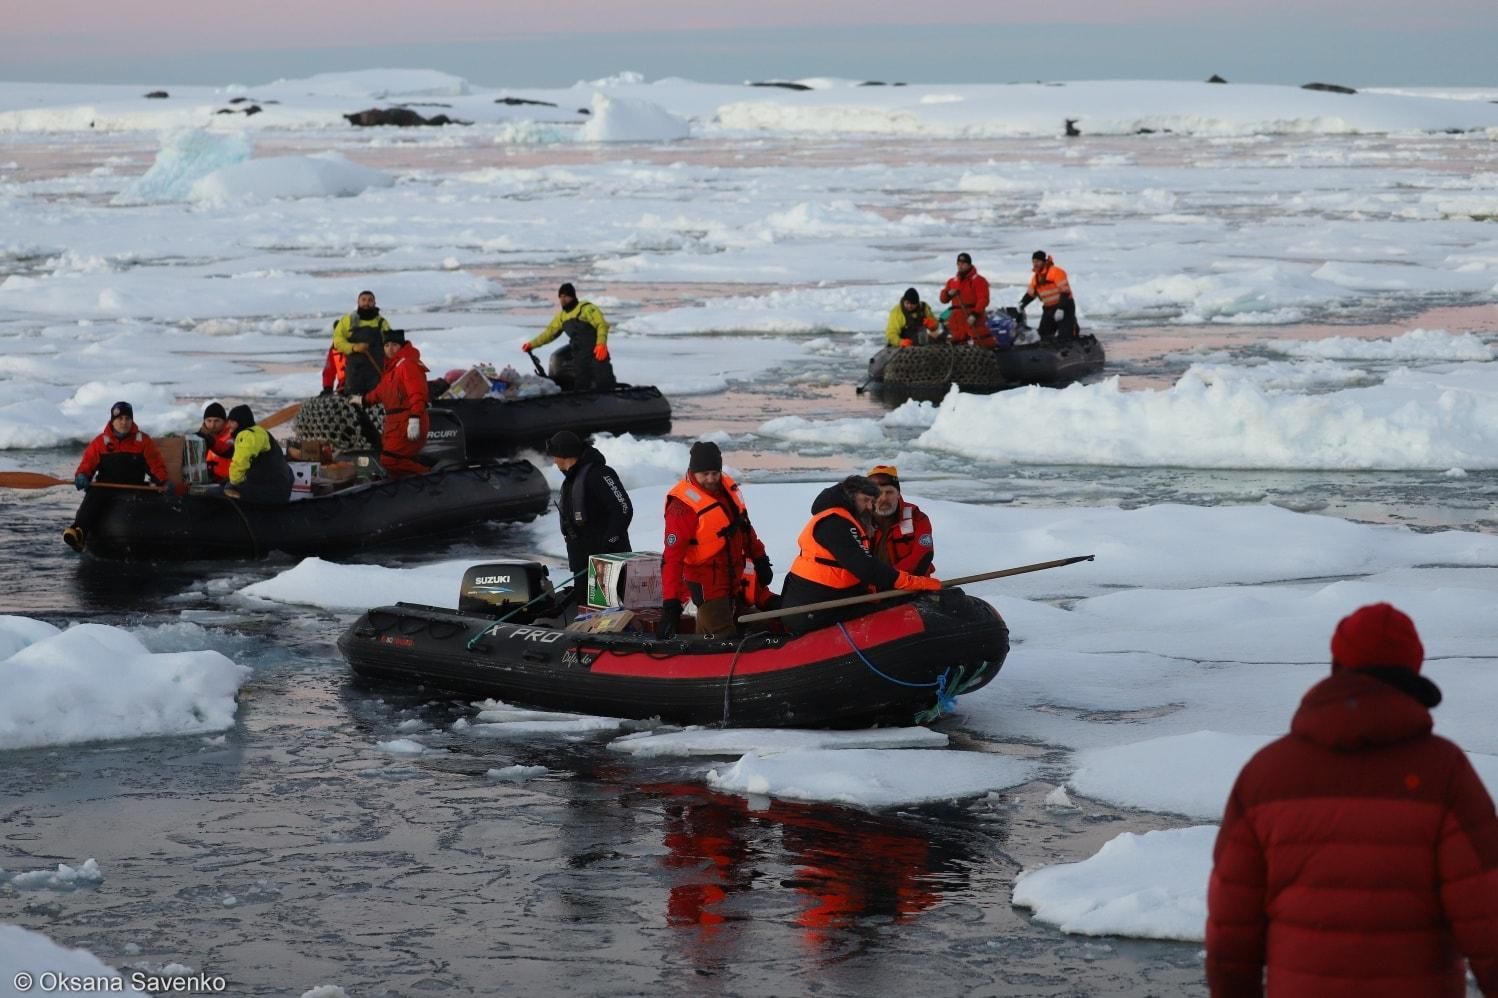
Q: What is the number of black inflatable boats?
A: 4